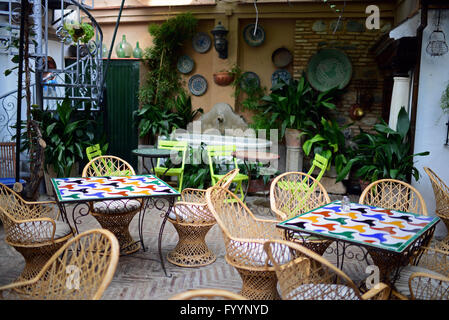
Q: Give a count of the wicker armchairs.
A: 11